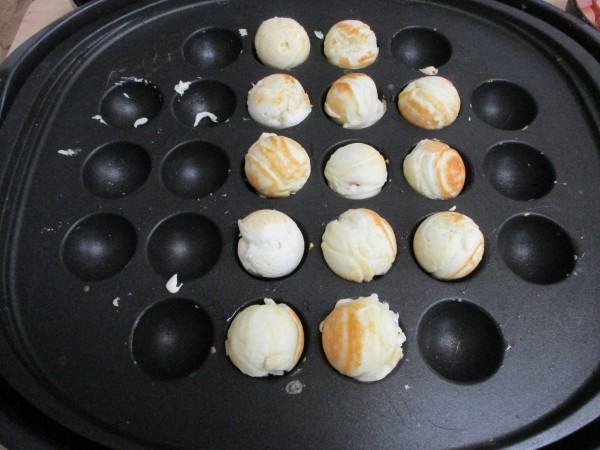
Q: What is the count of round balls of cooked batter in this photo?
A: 13